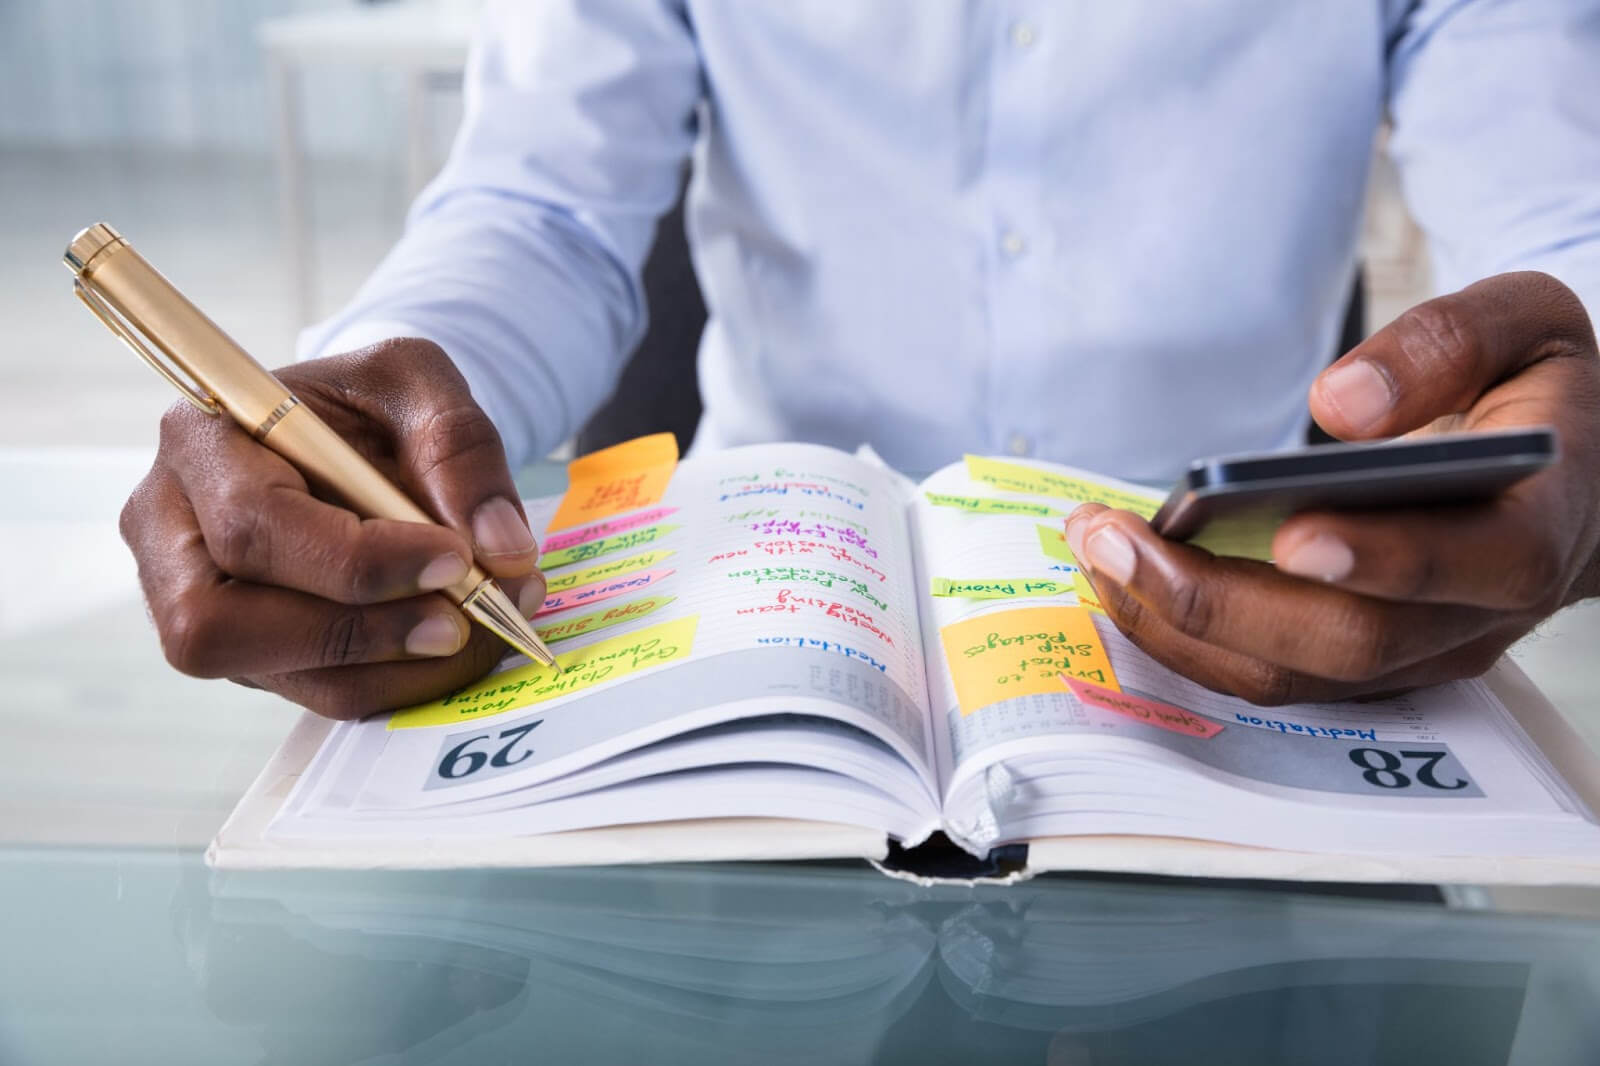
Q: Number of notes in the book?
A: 14